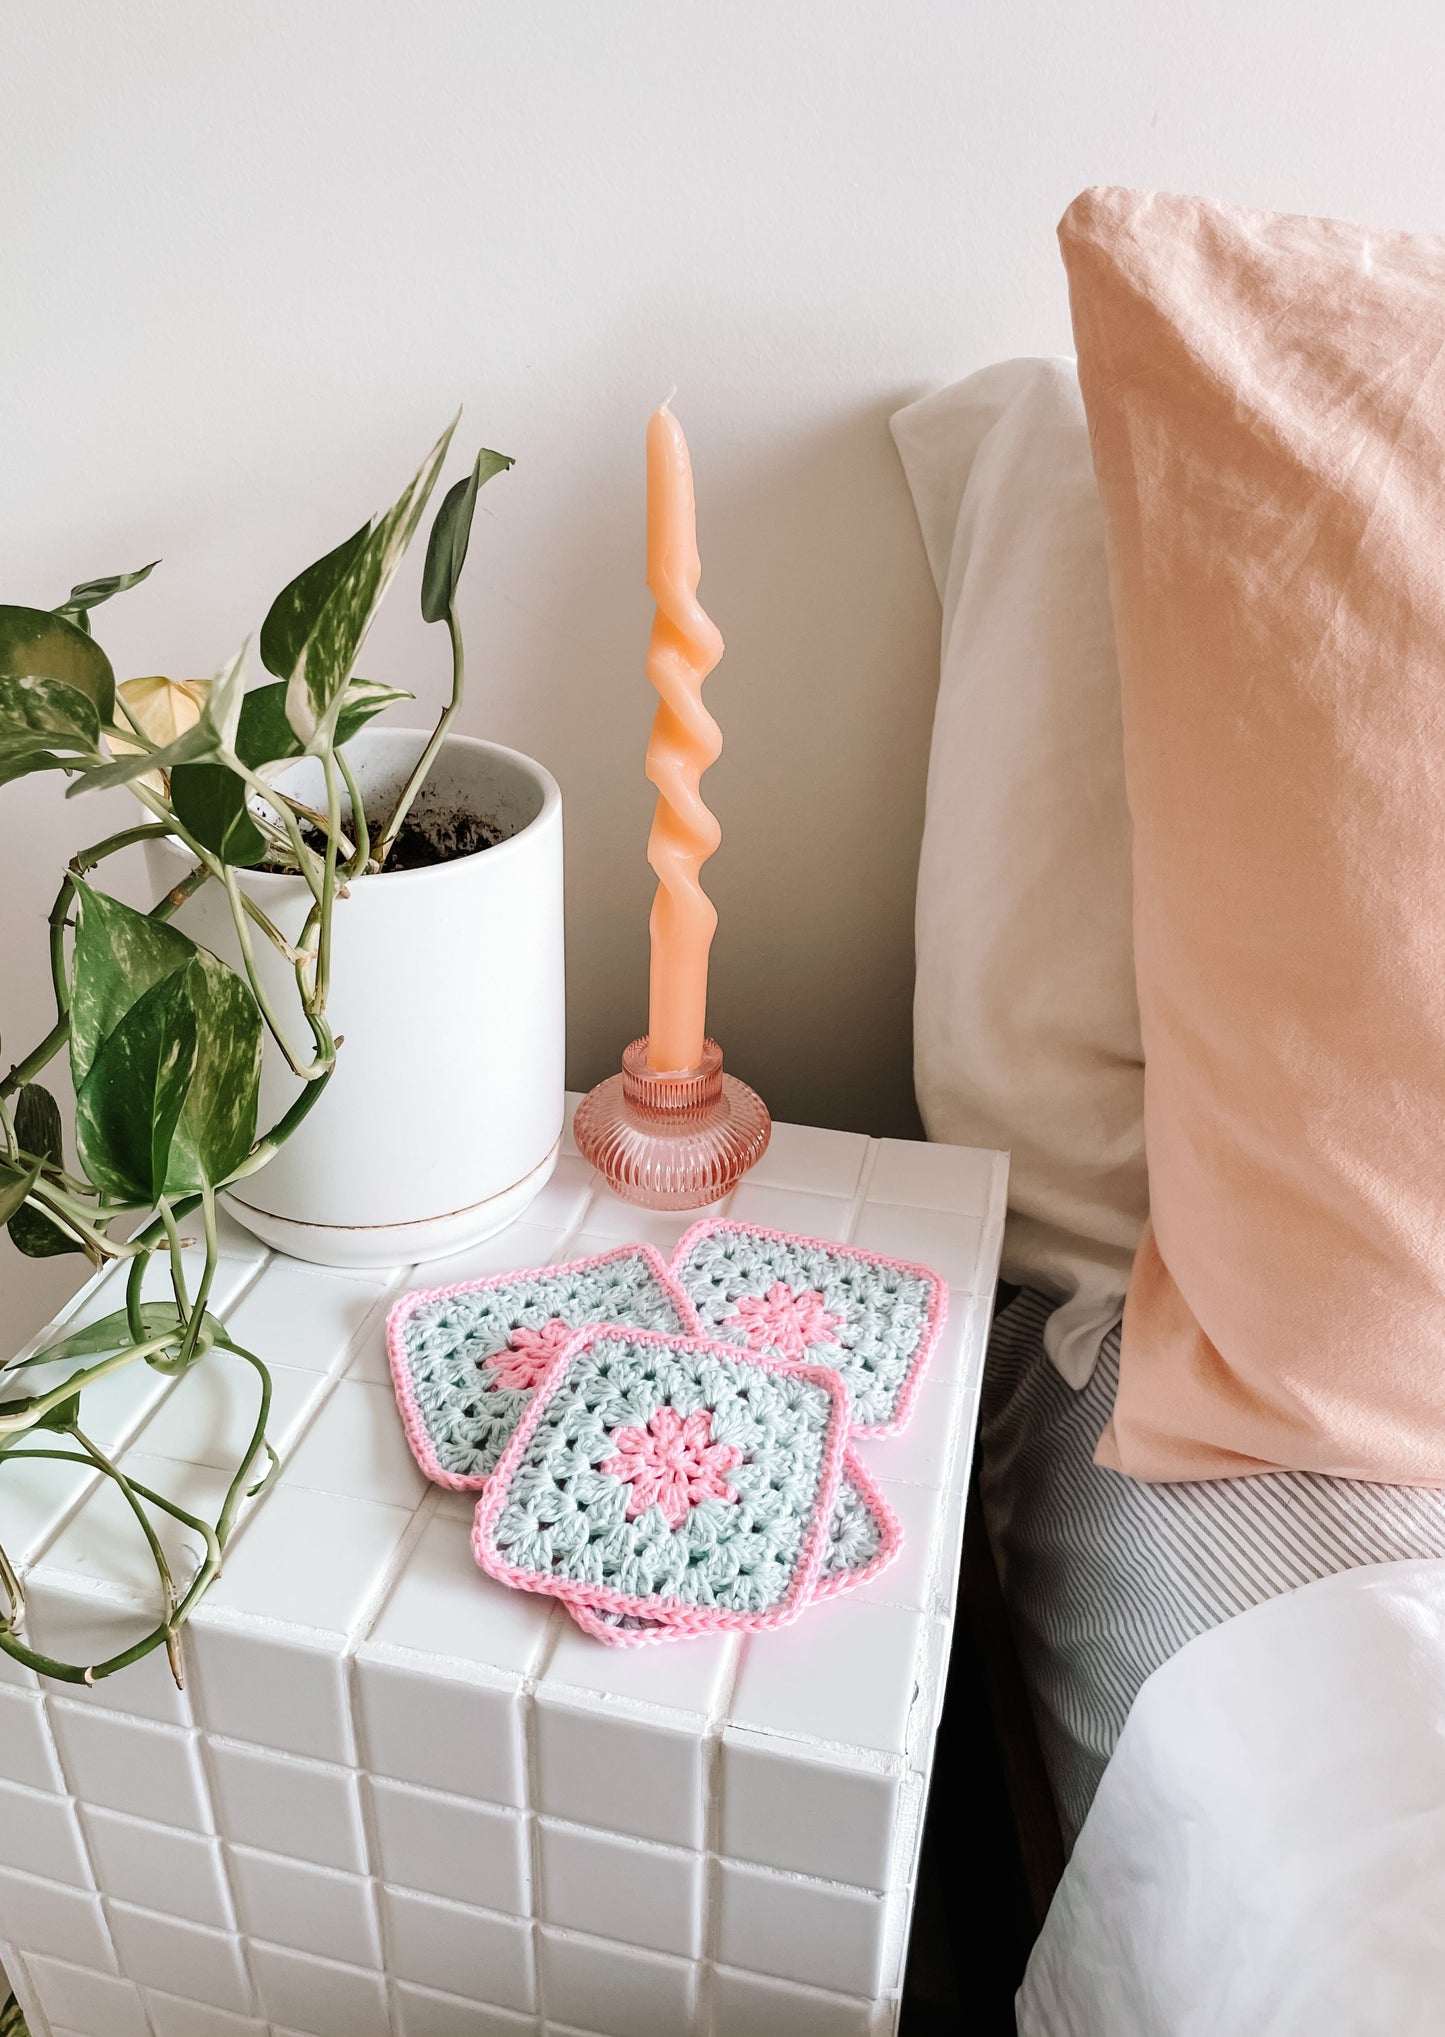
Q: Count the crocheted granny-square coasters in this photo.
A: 4